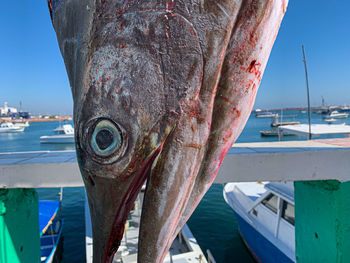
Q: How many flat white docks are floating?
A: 1